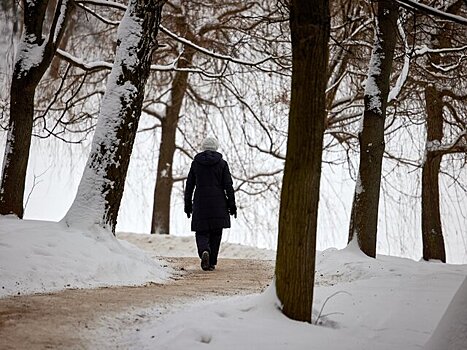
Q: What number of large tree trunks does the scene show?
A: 6